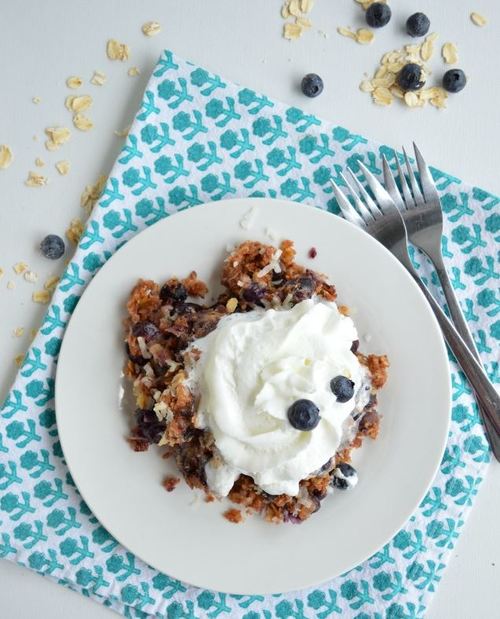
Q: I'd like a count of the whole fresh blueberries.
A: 9